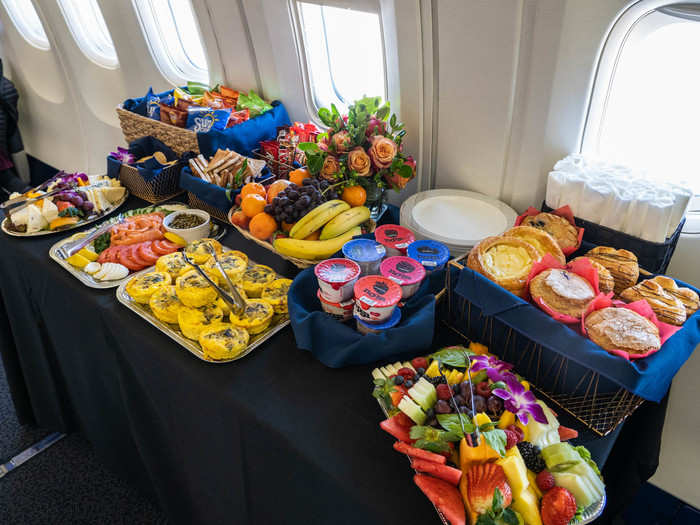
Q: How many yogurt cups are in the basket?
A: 8